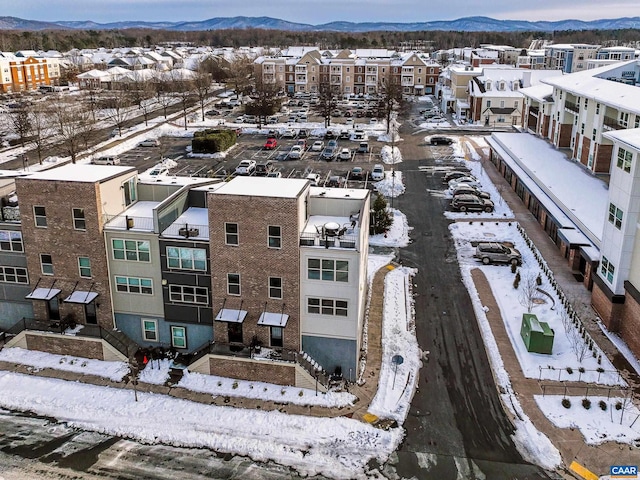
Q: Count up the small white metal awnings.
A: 4